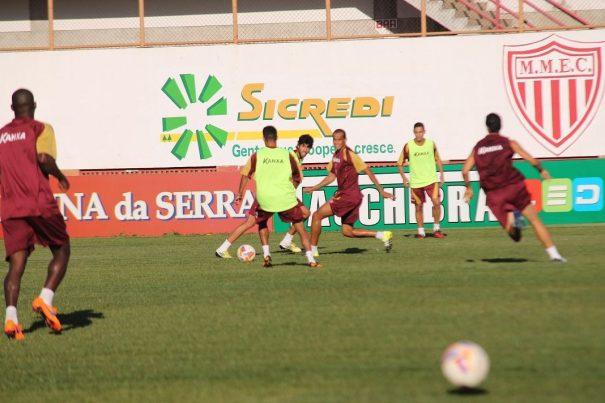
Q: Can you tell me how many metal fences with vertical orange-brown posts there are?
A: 1